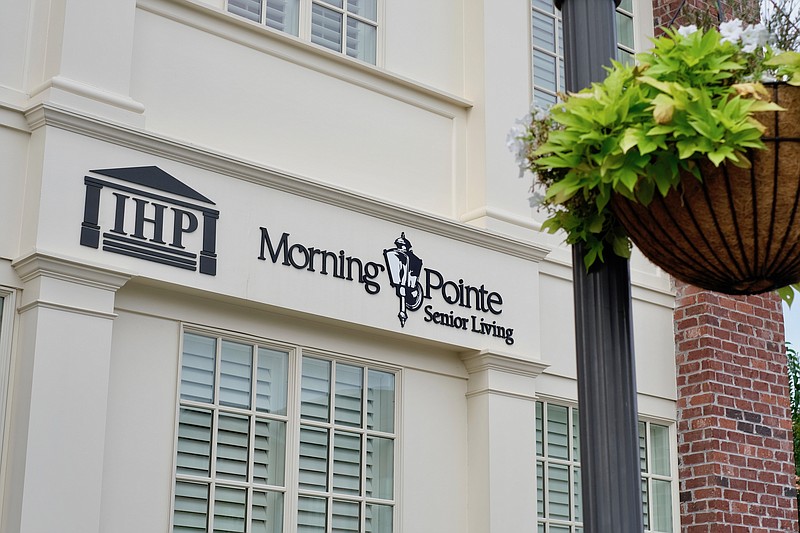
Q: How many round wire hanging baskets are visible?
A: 1